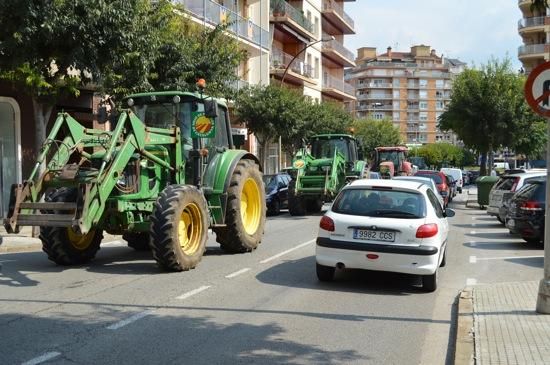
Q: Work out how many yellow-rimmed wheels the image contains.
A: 3